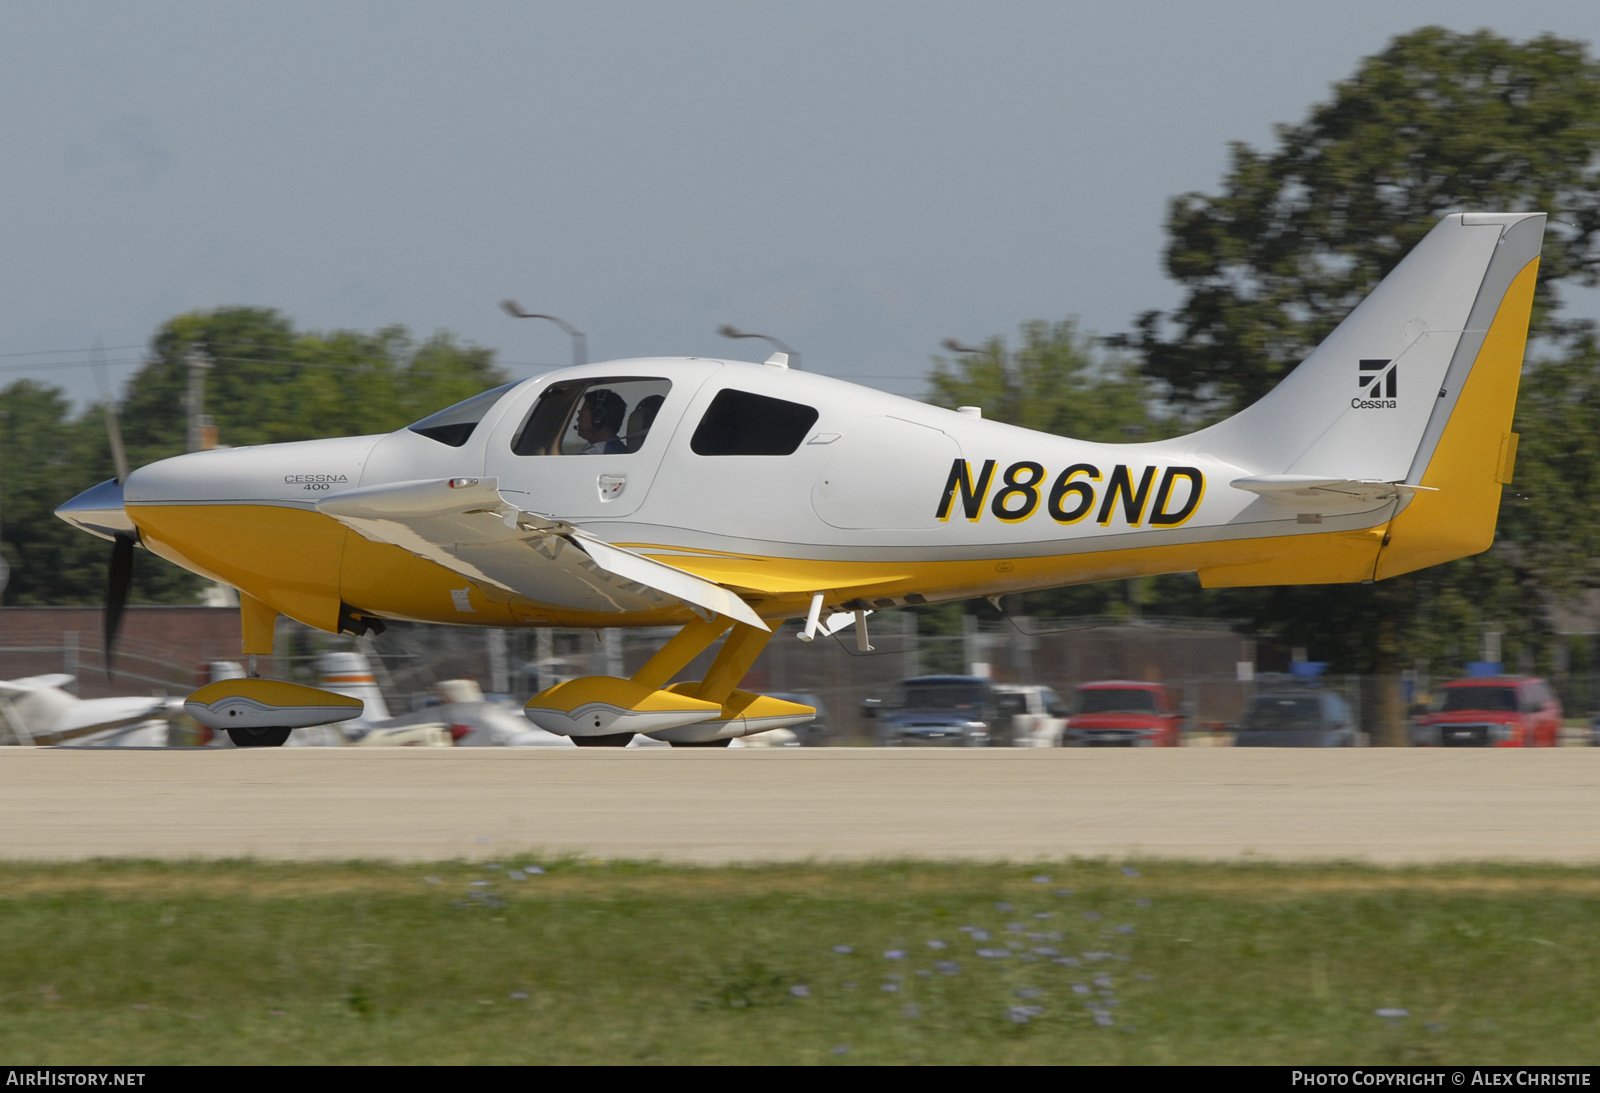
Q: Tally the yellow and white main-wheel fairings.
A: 2